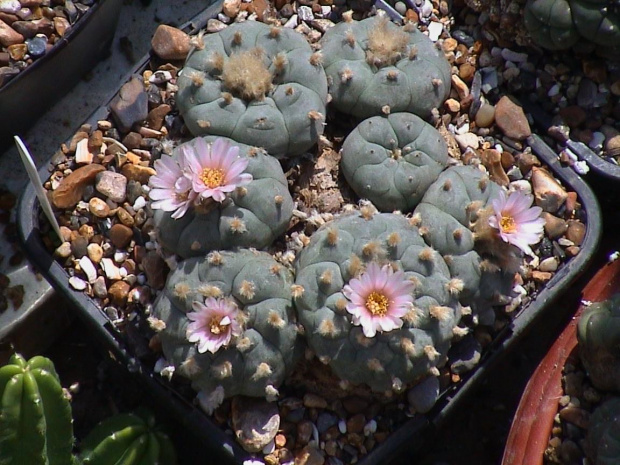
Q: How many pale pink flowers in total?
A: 5